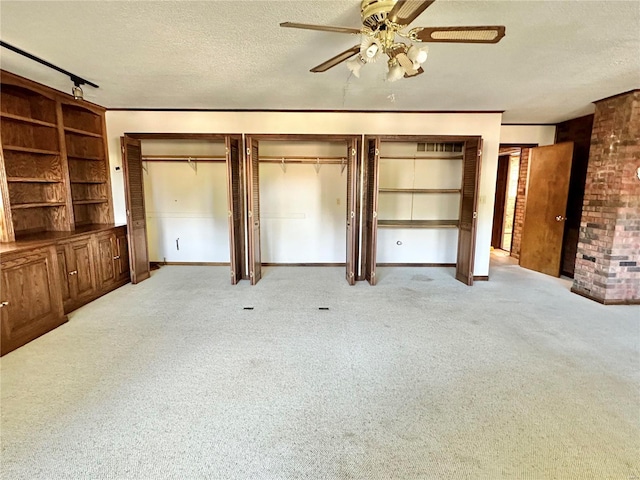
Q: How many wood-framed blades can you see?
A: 5